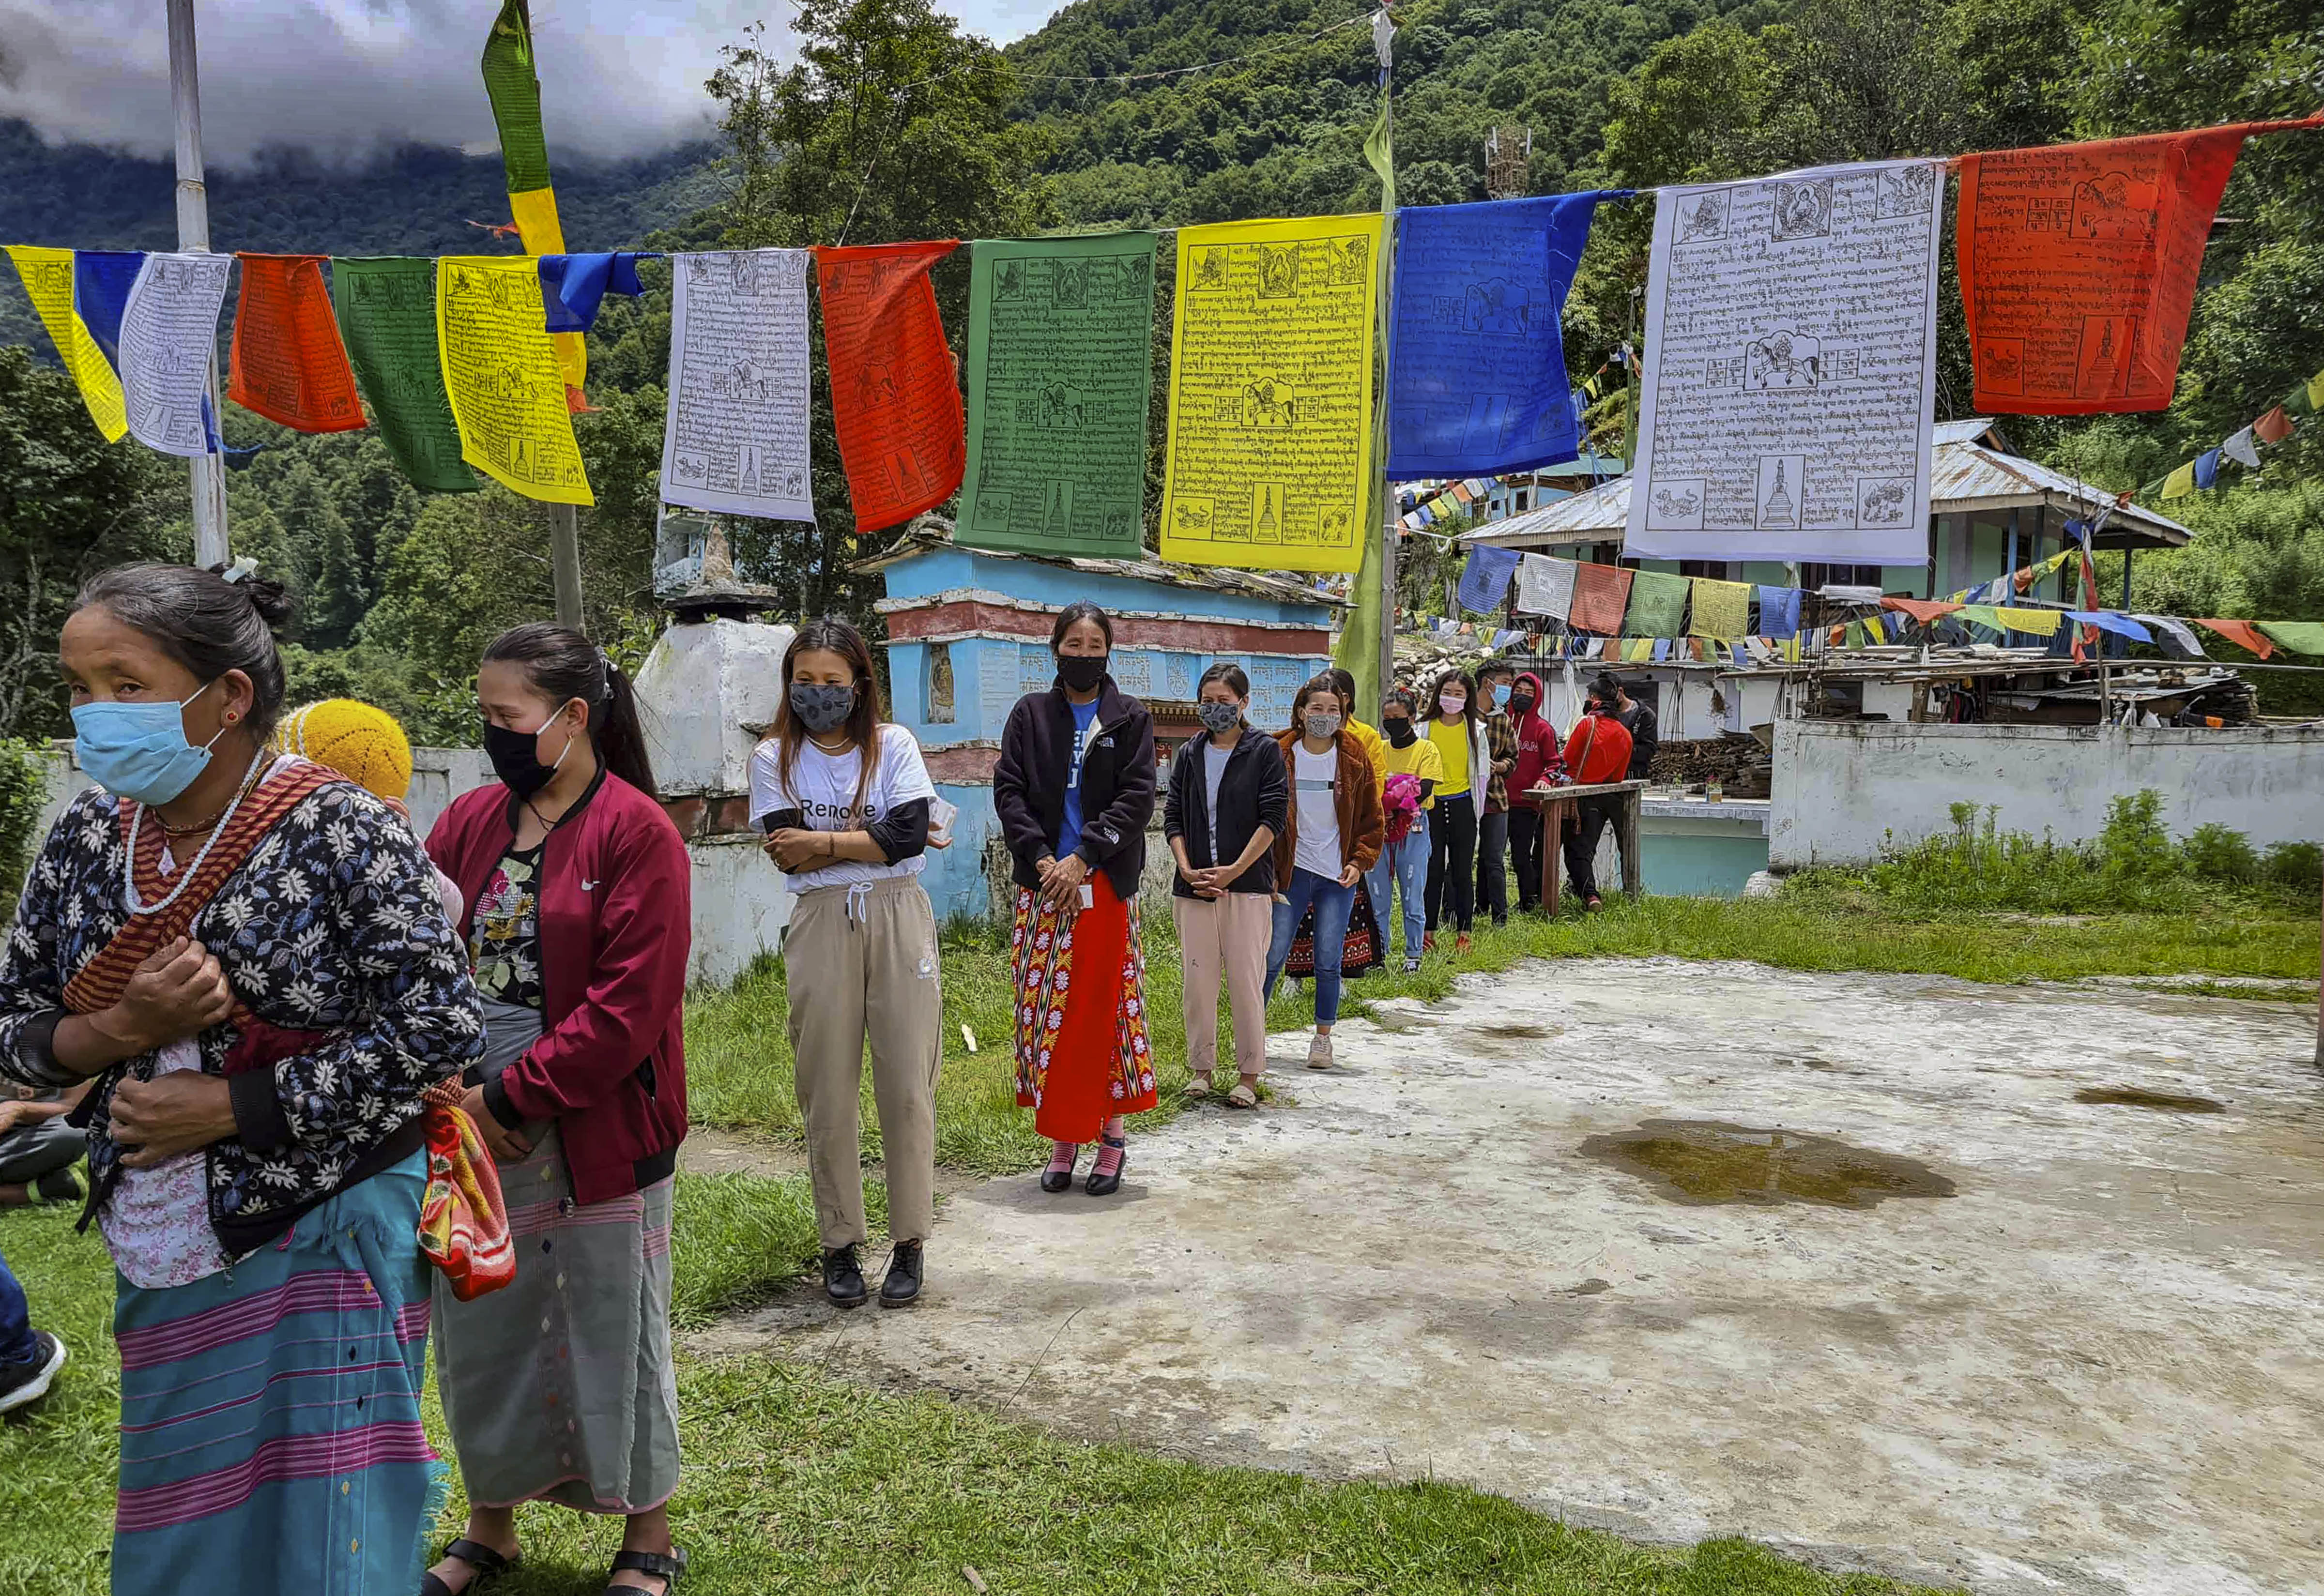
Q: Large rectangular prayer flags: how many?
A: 14